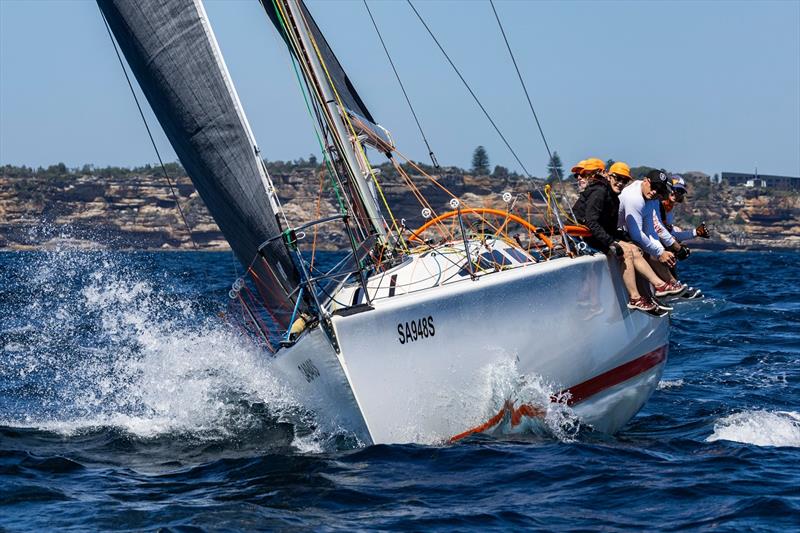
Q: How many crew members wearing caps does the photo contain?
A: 5